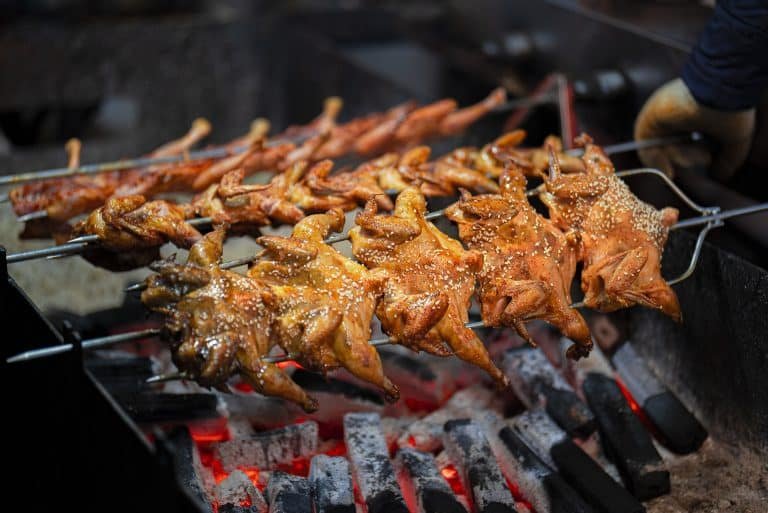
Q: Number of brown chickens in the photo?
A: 5